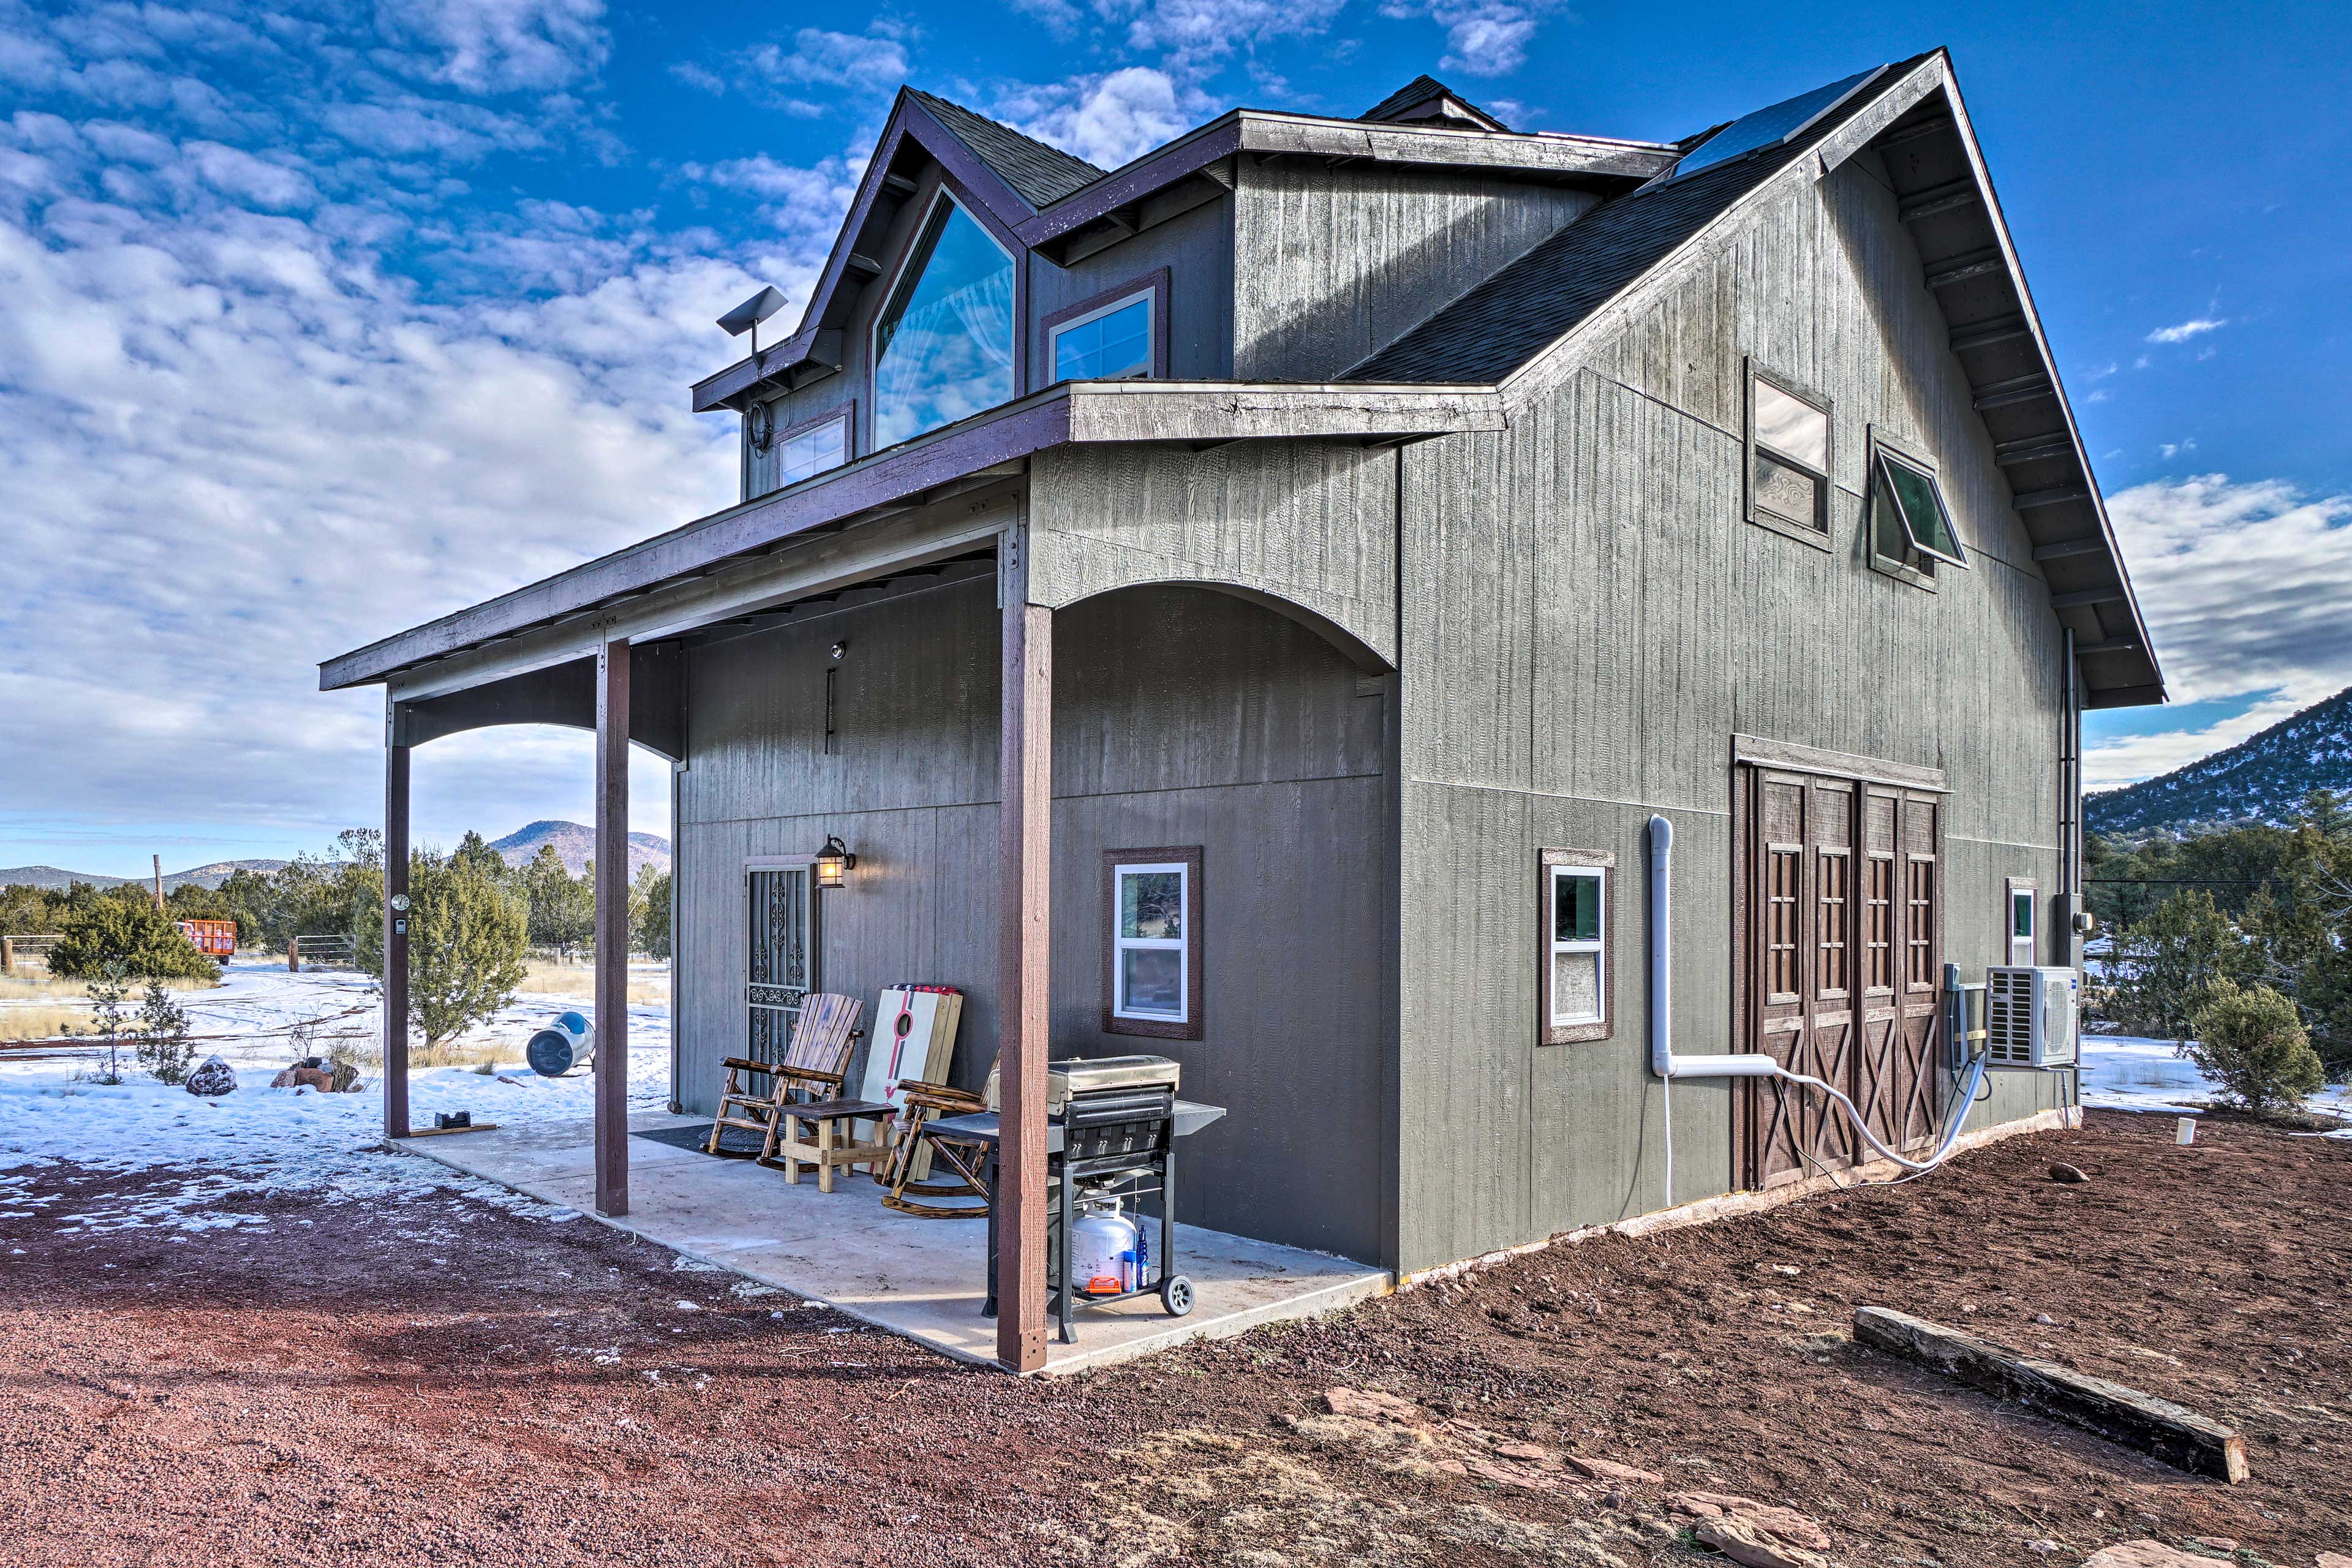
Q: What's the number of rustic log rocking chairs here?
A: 2